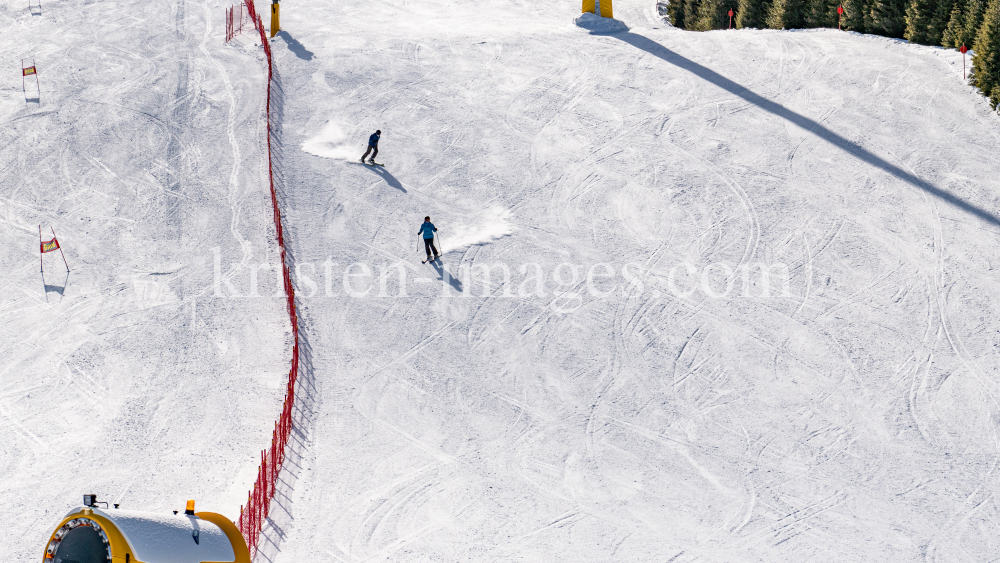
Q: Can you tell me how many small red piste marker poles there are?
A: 3